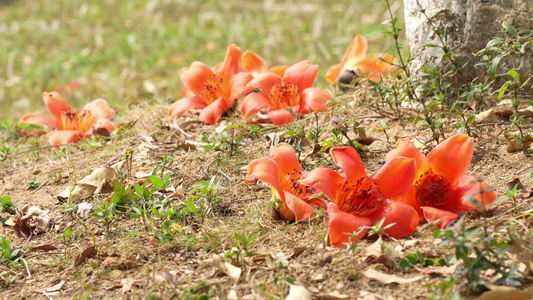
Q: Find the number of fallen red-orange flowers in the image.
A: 8